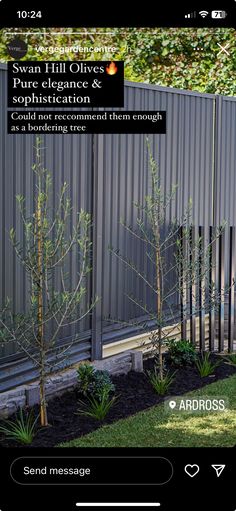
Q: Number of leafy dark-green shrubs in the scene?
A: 2